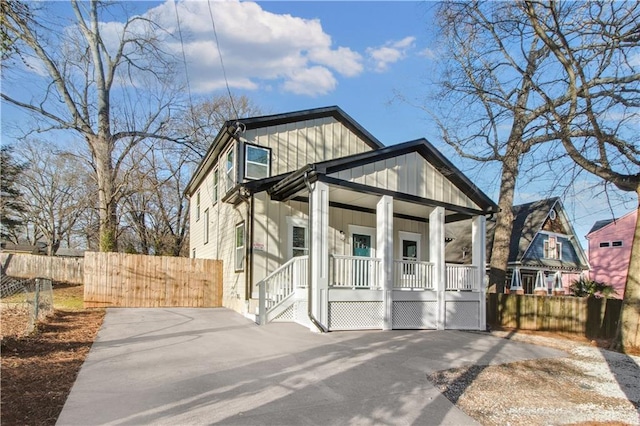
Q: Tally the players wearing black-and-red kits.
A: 0